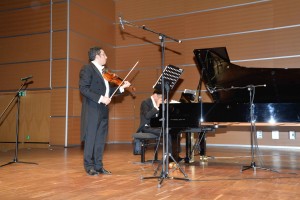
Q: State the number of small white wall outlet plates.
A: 3